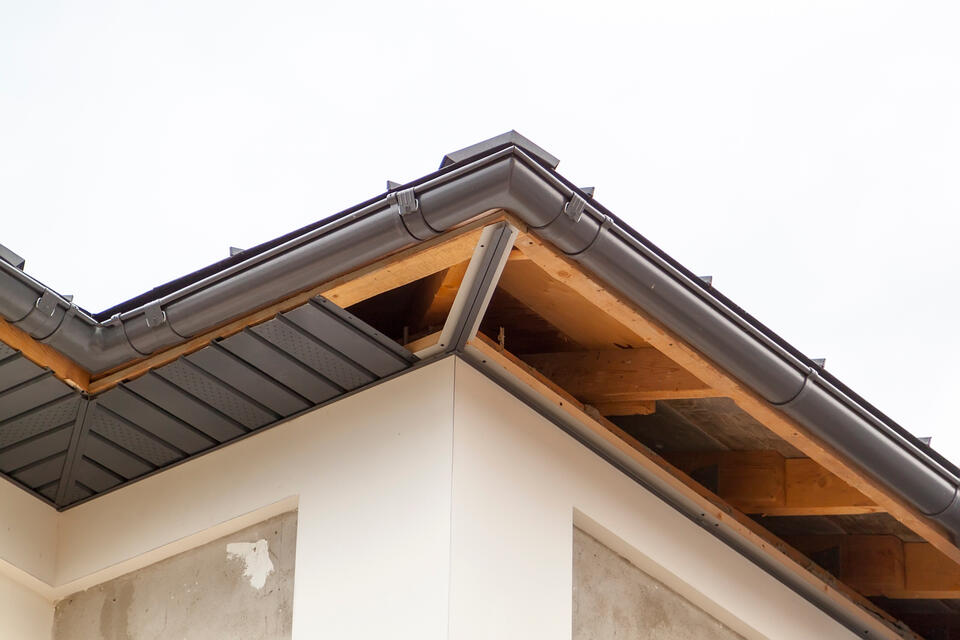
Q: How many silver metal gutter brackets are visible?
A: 4